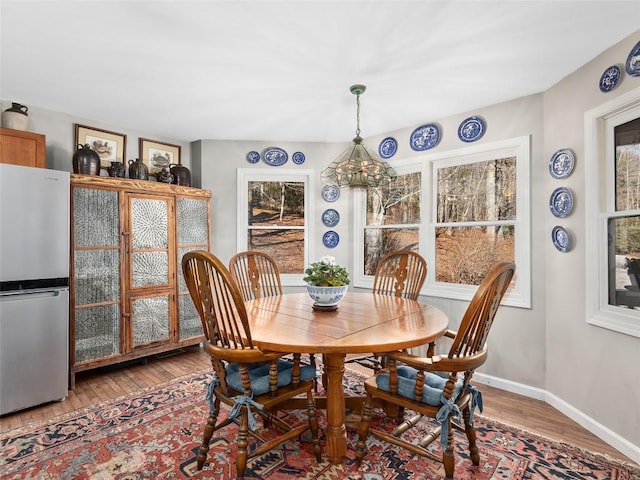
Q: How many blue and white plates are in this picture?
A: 14